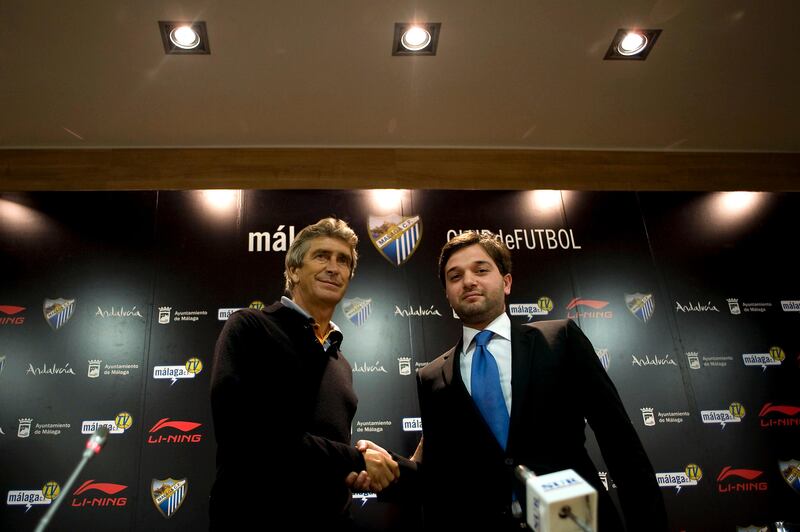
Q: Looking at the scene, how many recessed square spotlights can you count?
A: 3